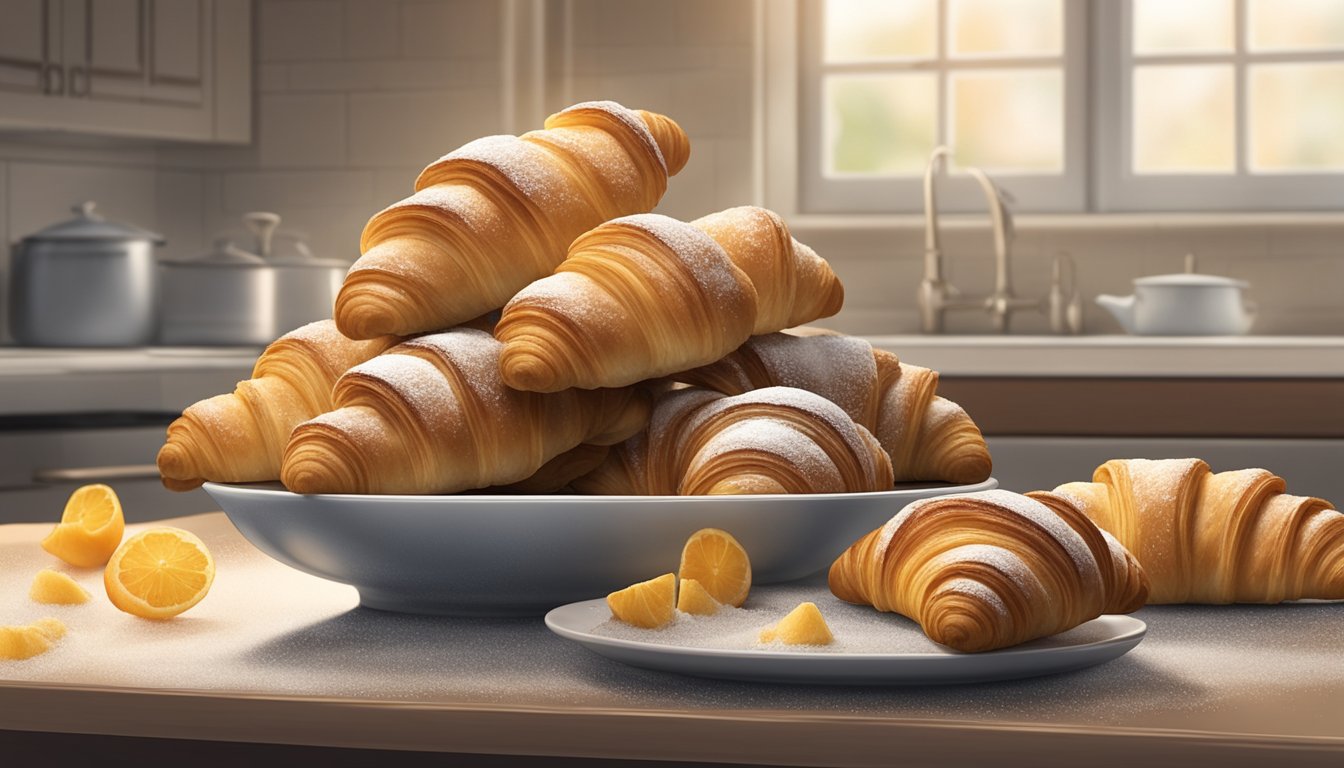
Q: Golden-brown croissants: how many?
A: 8